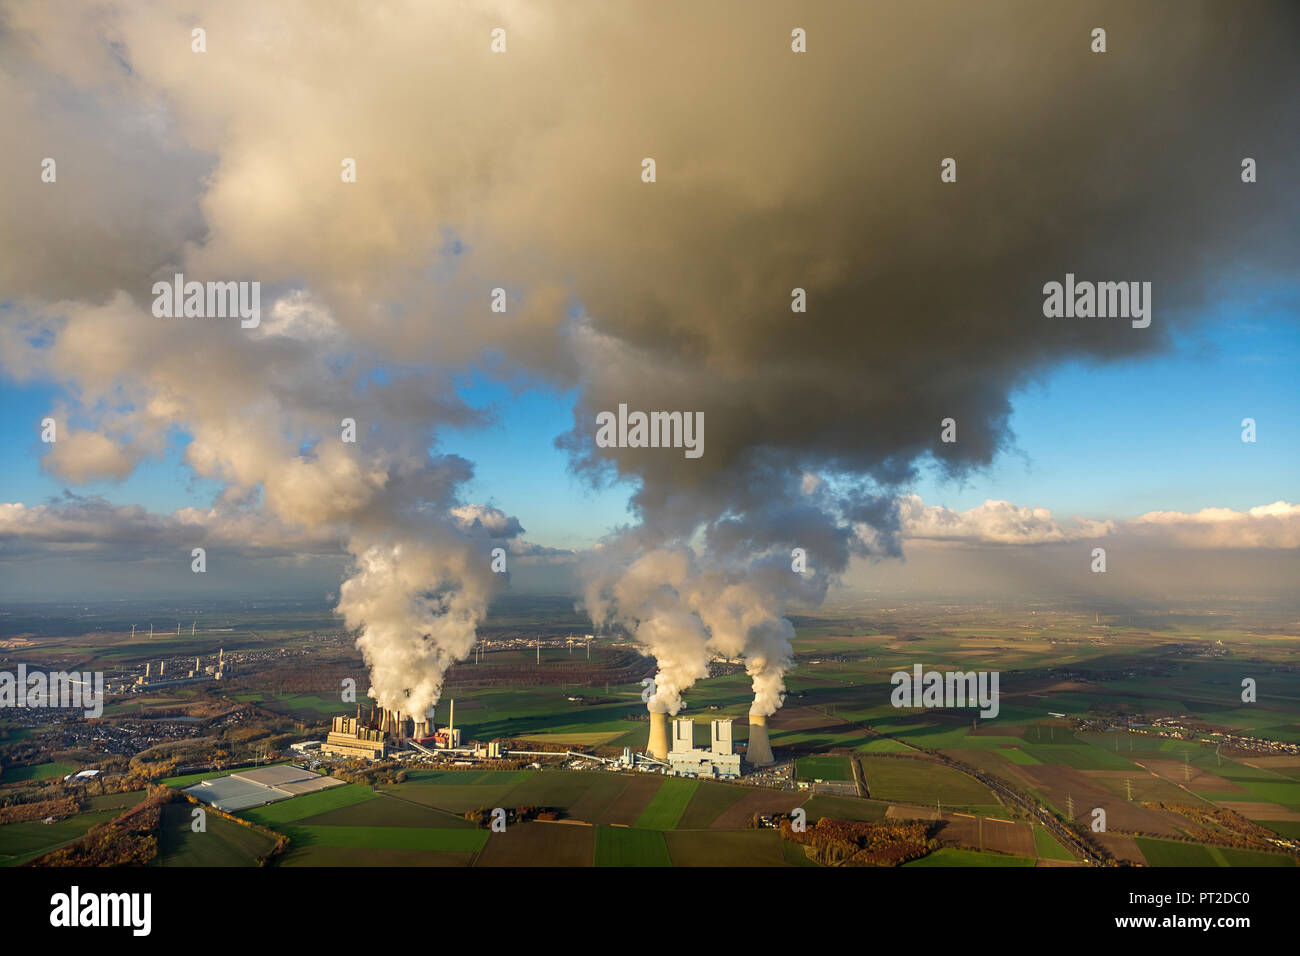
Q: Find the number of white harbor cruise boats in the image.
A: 0